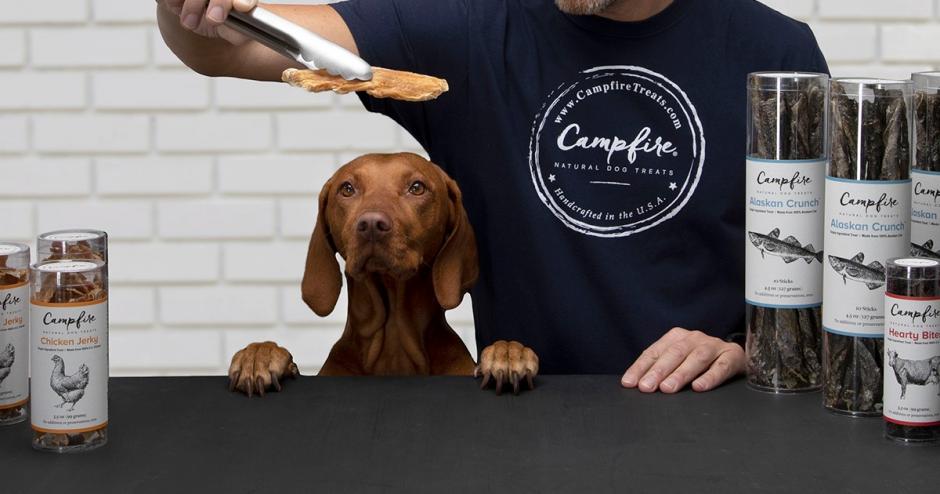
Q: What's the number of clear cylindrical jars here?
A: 7